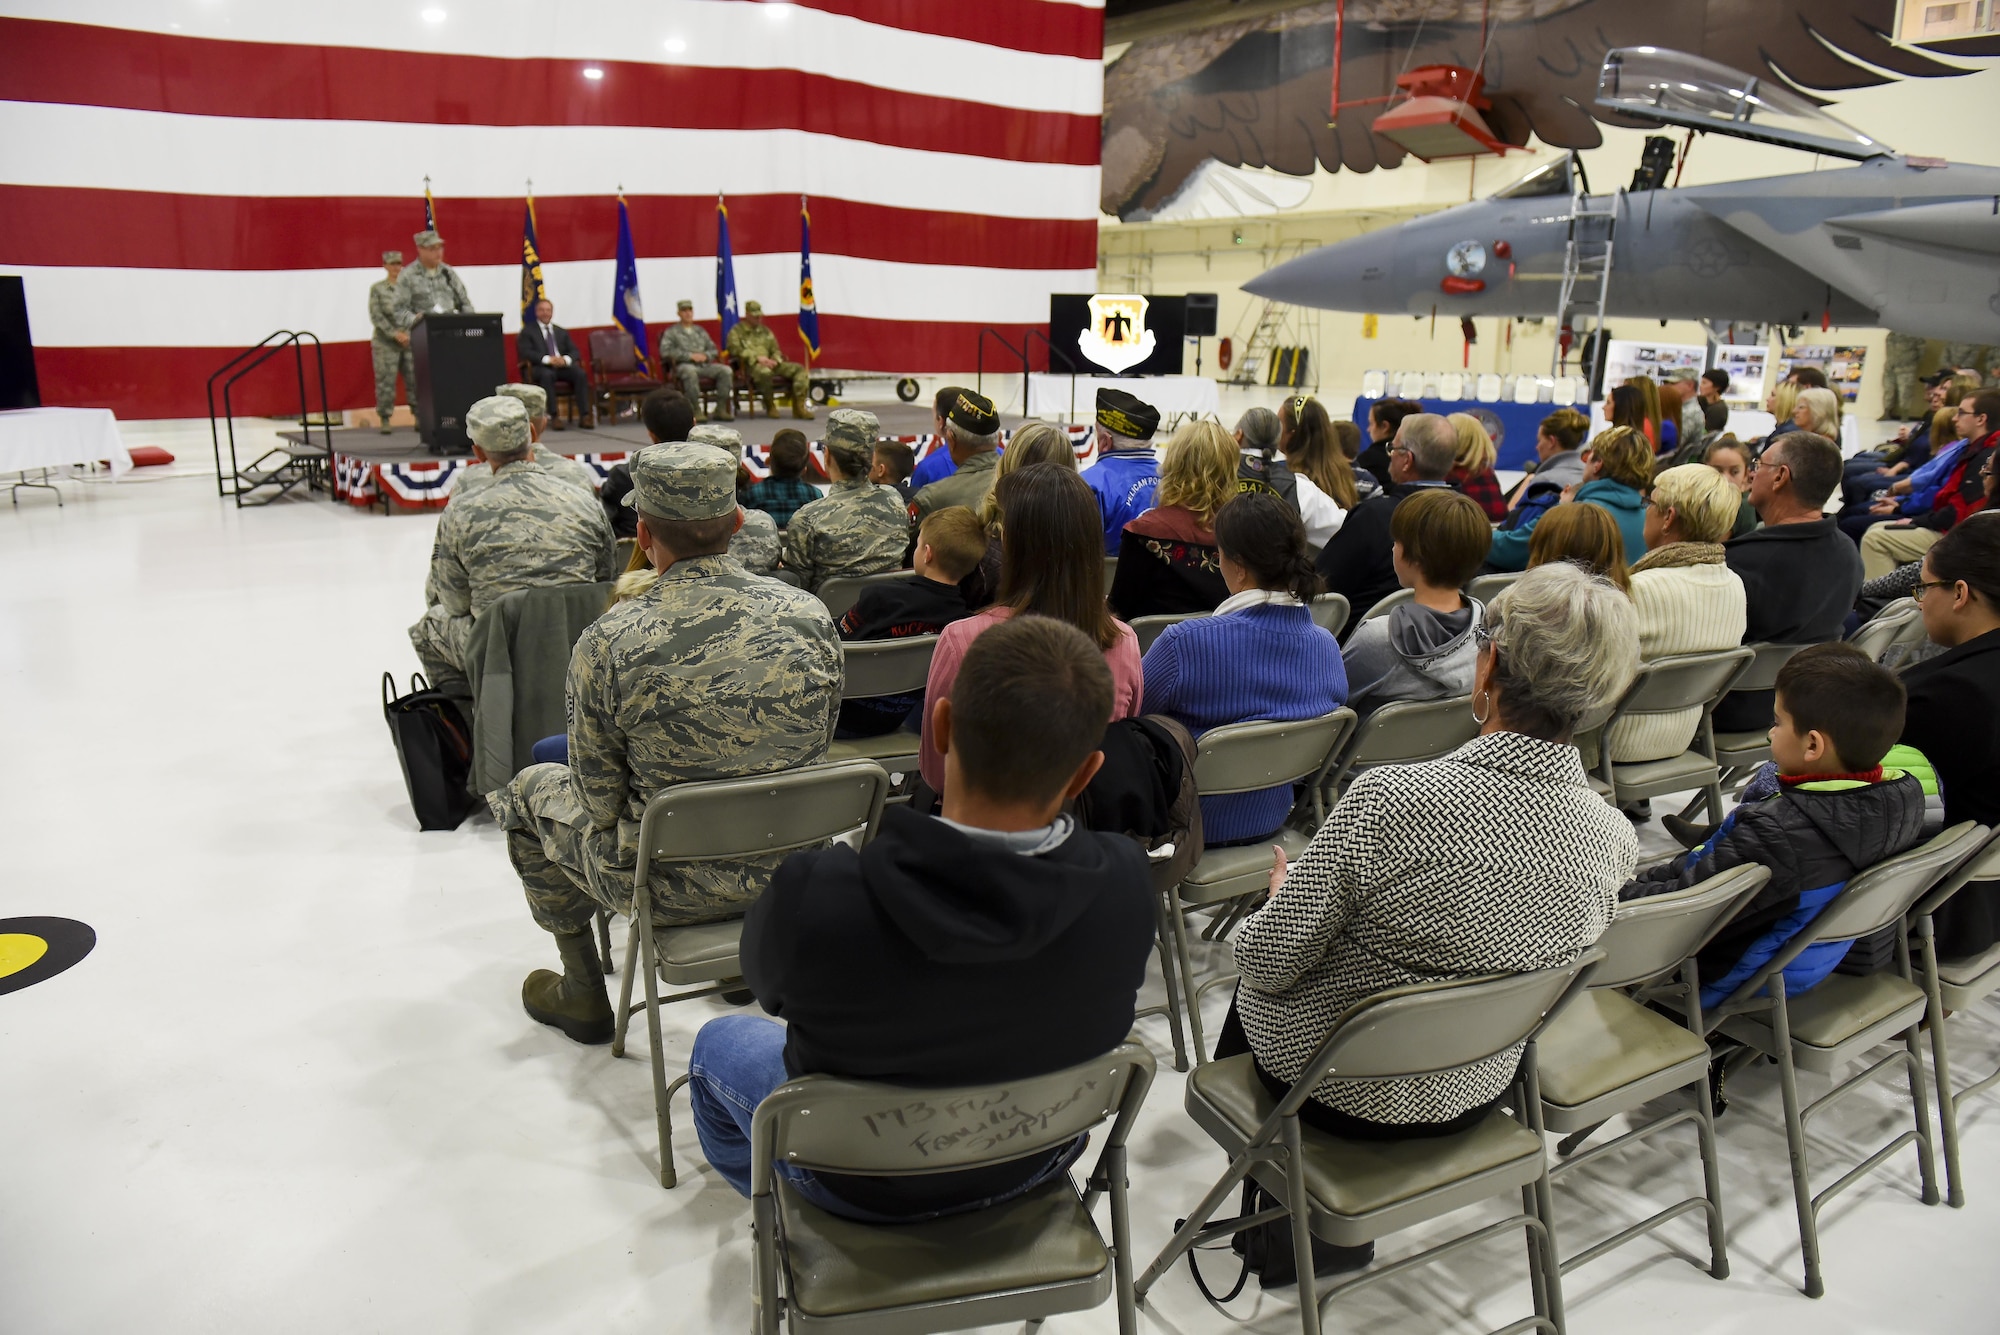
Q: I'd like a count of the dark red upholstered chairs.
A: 4